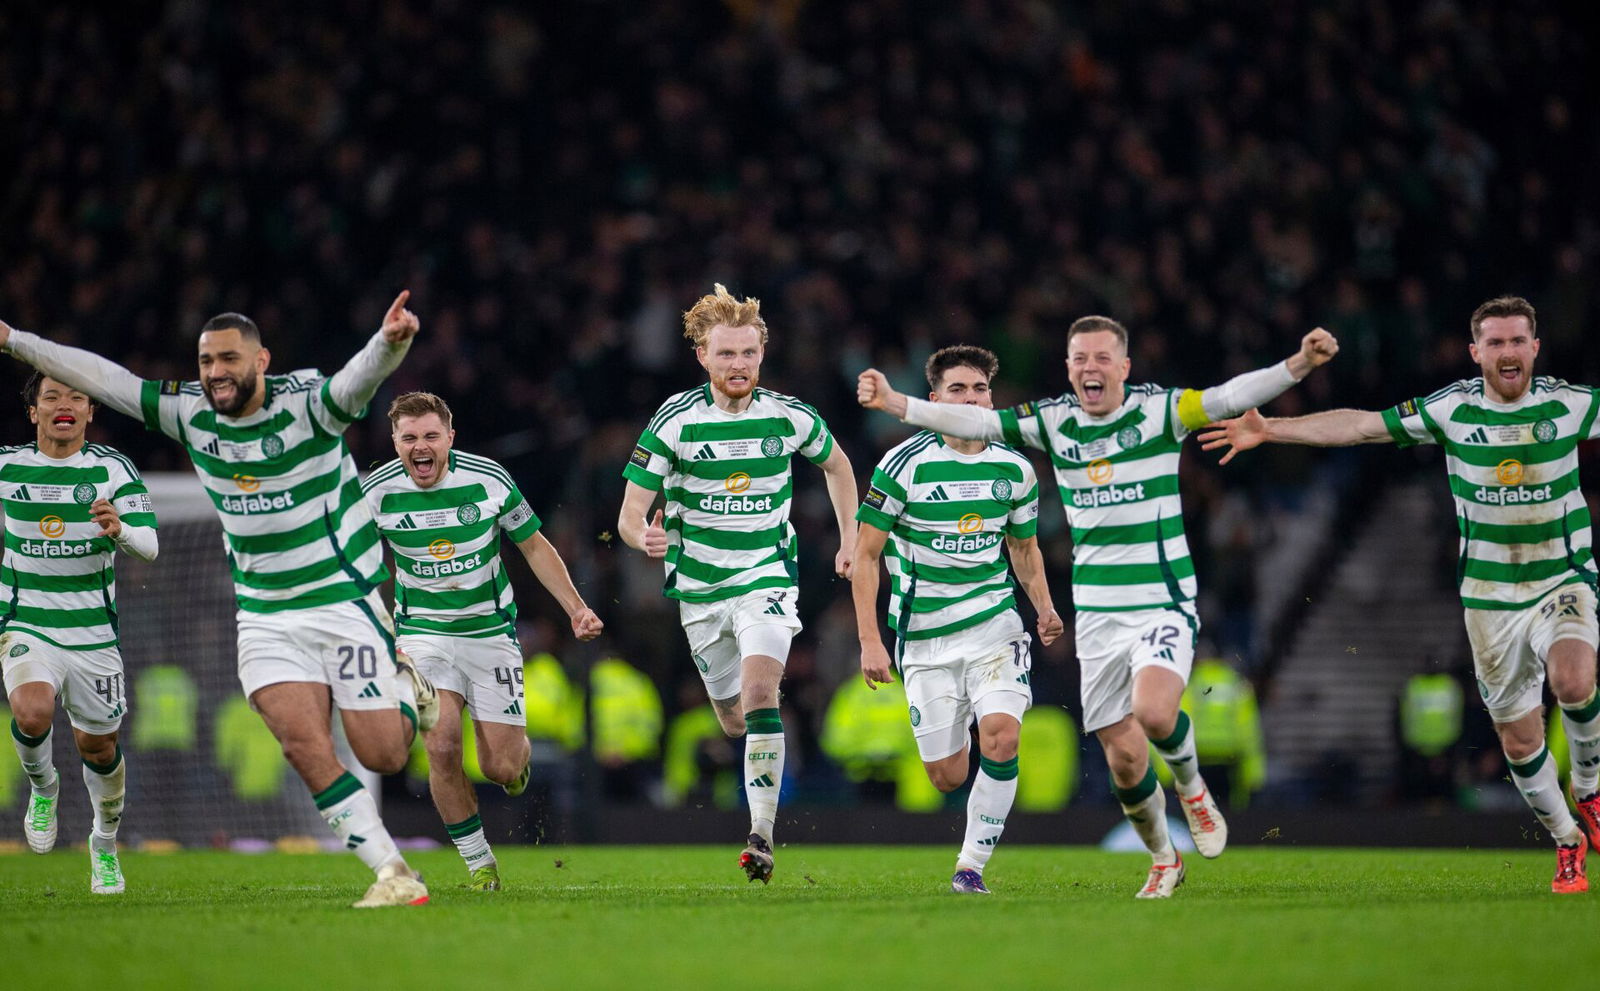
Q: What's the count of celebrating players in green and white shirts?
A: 7